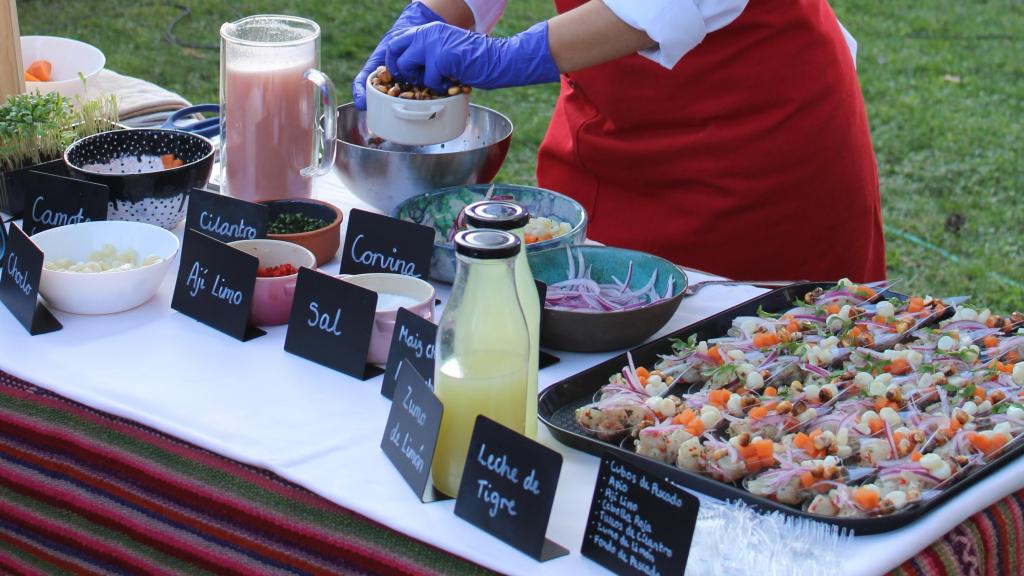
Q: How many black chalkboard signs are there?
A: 11